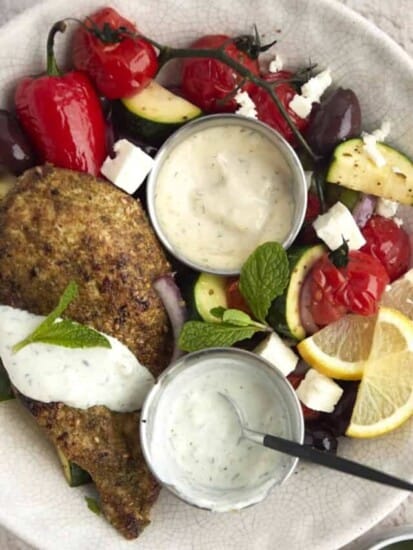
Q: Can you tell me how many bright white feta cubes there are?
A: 4